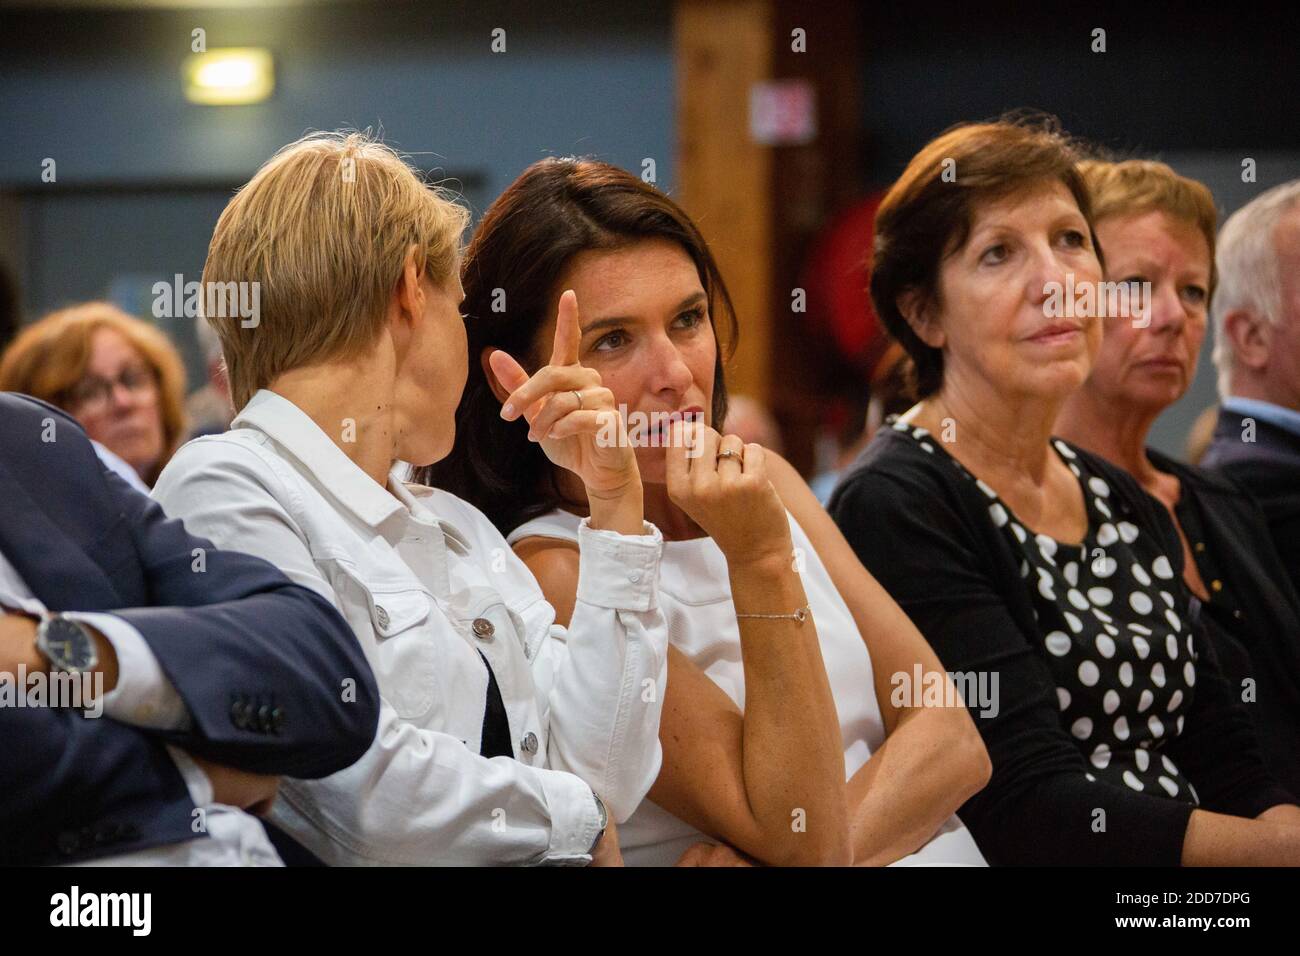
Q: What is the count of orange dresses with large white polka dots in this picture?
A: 0